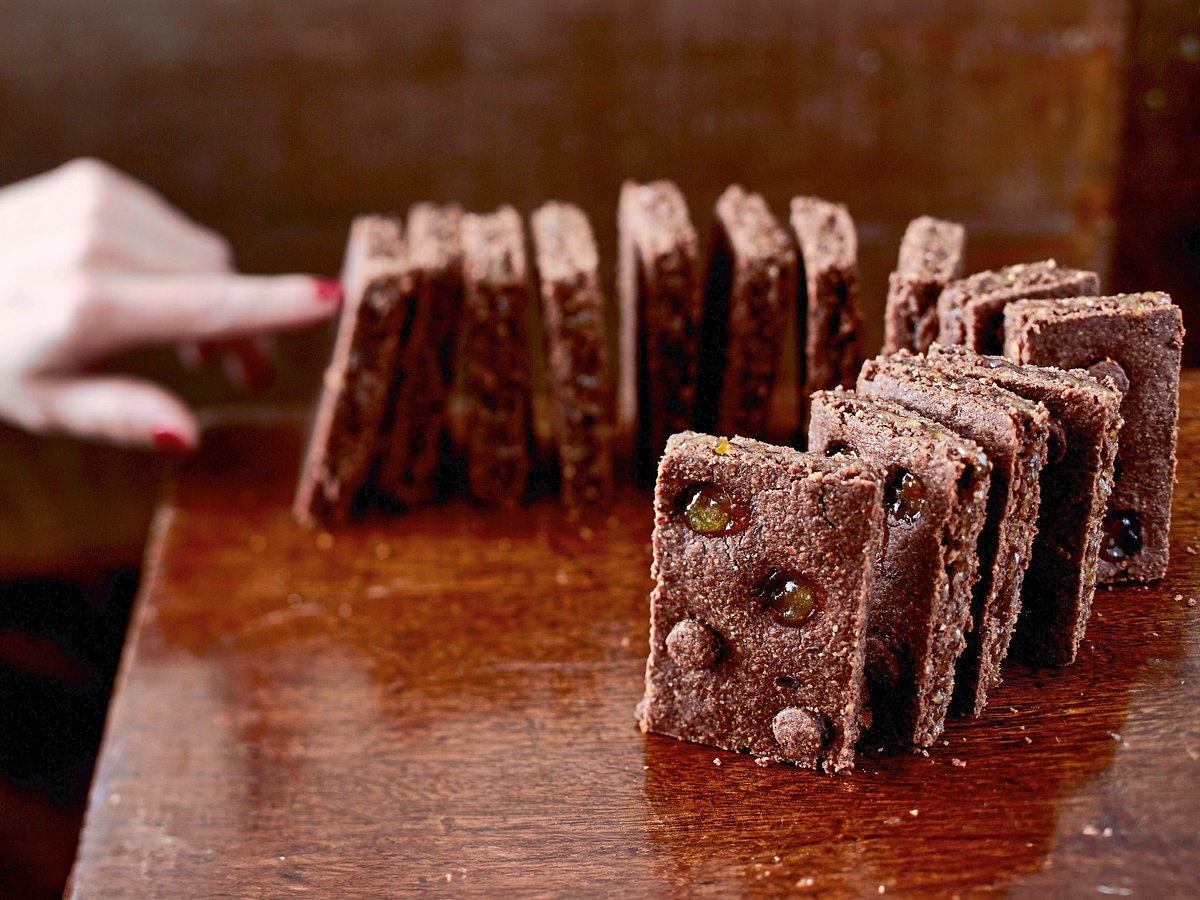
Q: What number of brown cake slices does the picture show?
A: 14